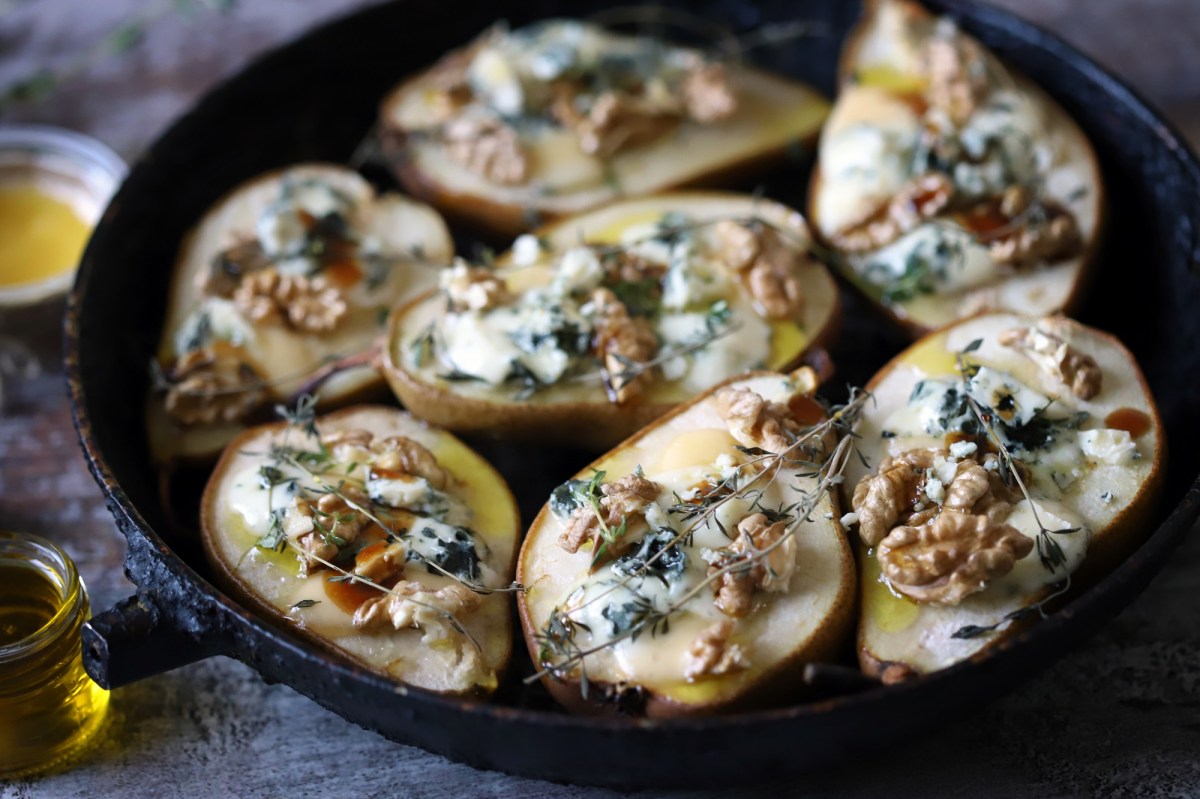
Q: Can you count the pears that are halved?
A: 7